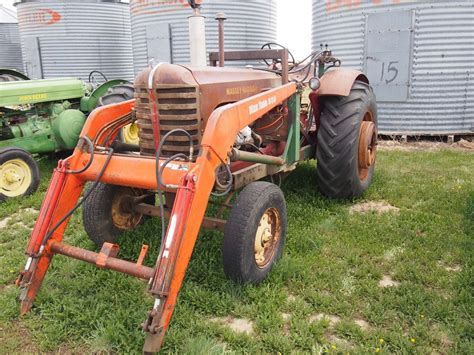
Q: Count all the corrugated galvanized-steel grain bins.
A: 4